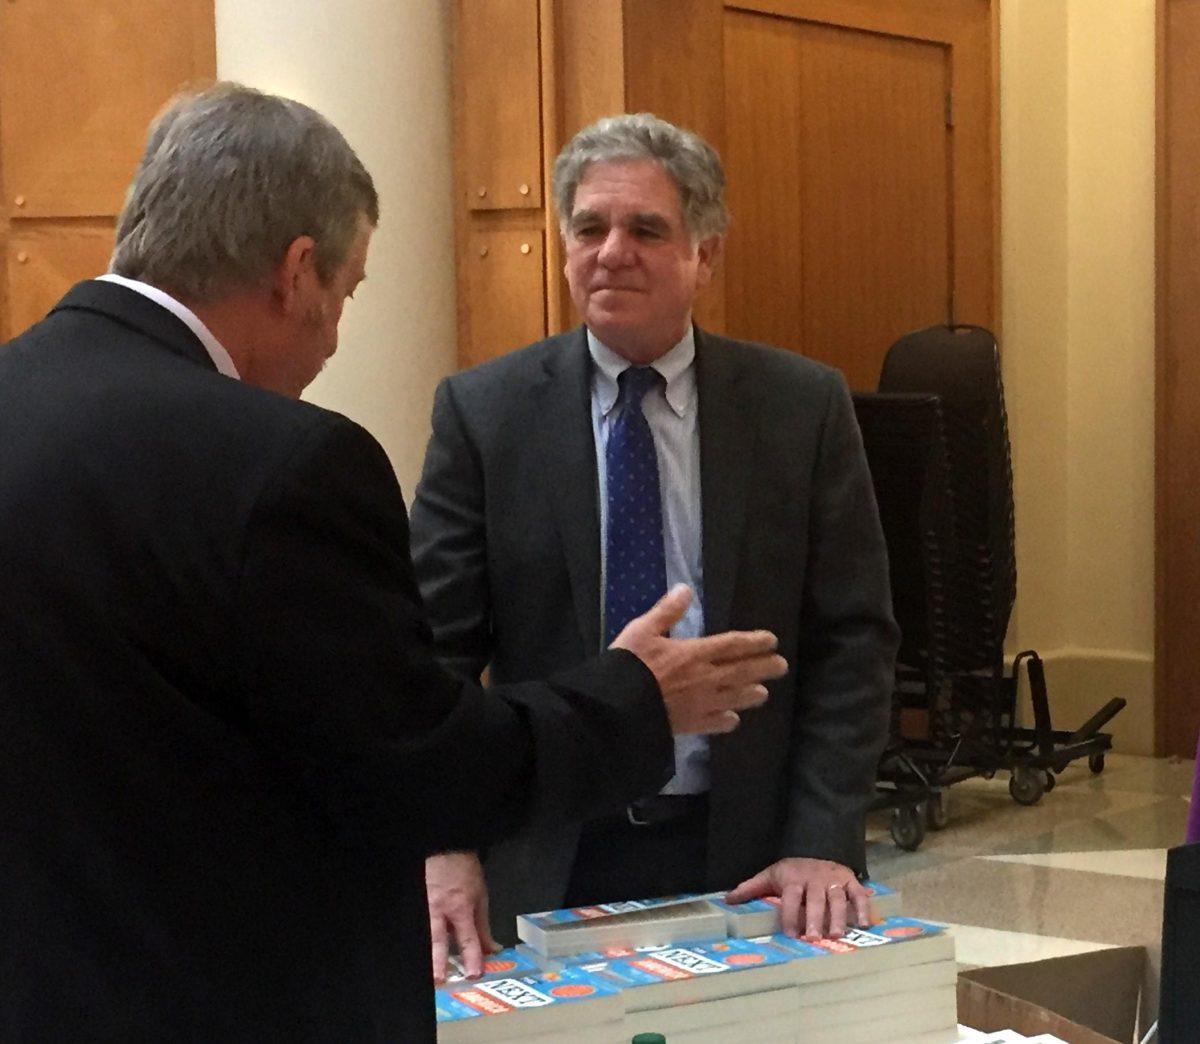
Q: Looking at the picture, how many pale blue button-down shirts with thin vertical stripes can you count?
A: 1